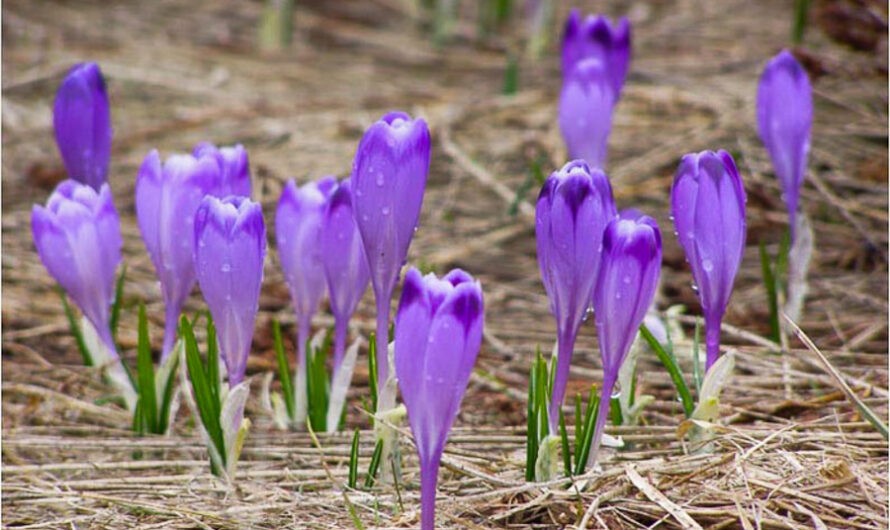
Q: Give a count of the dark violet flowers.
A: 15